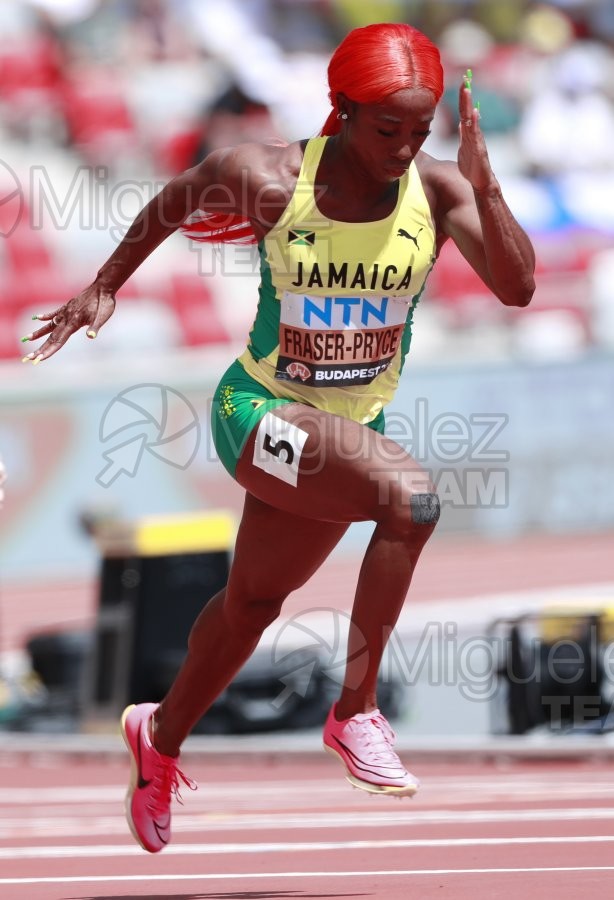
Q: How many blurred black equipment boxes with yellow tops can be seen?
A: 2